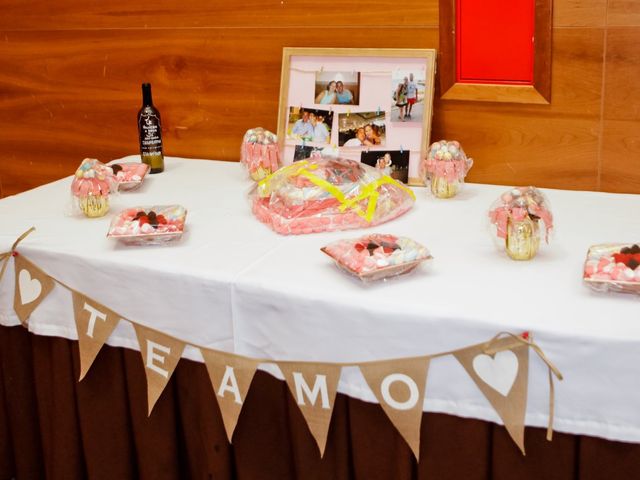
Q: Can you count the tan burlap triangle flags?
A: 7